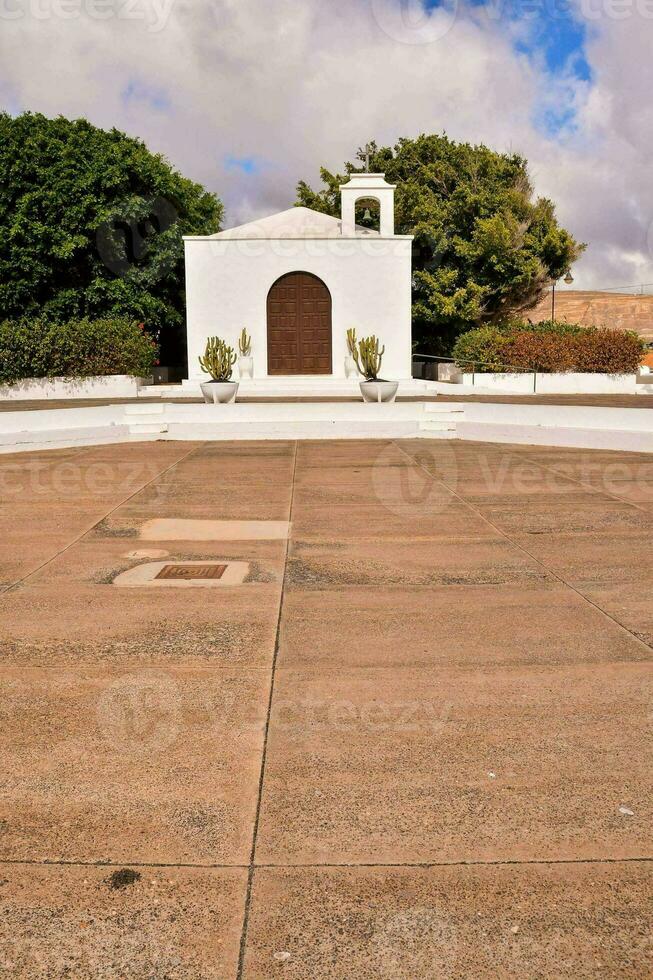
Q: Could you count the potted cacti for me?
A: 4